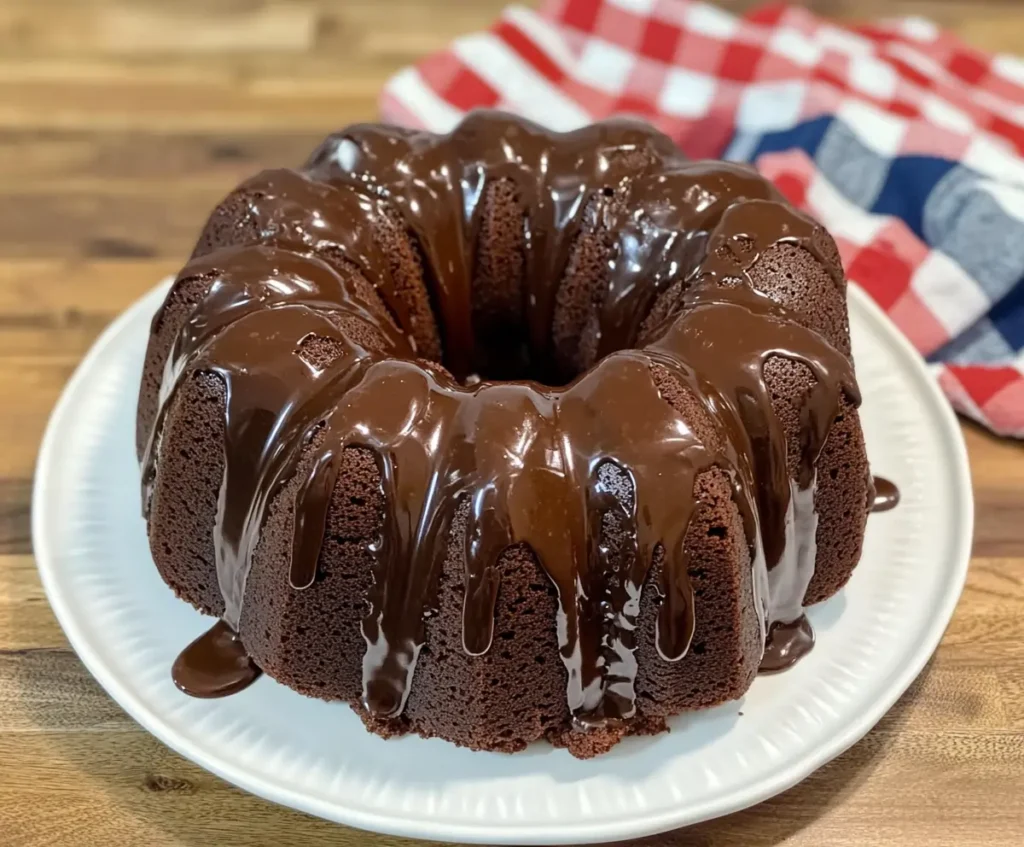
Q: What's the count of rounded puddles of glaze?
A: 3